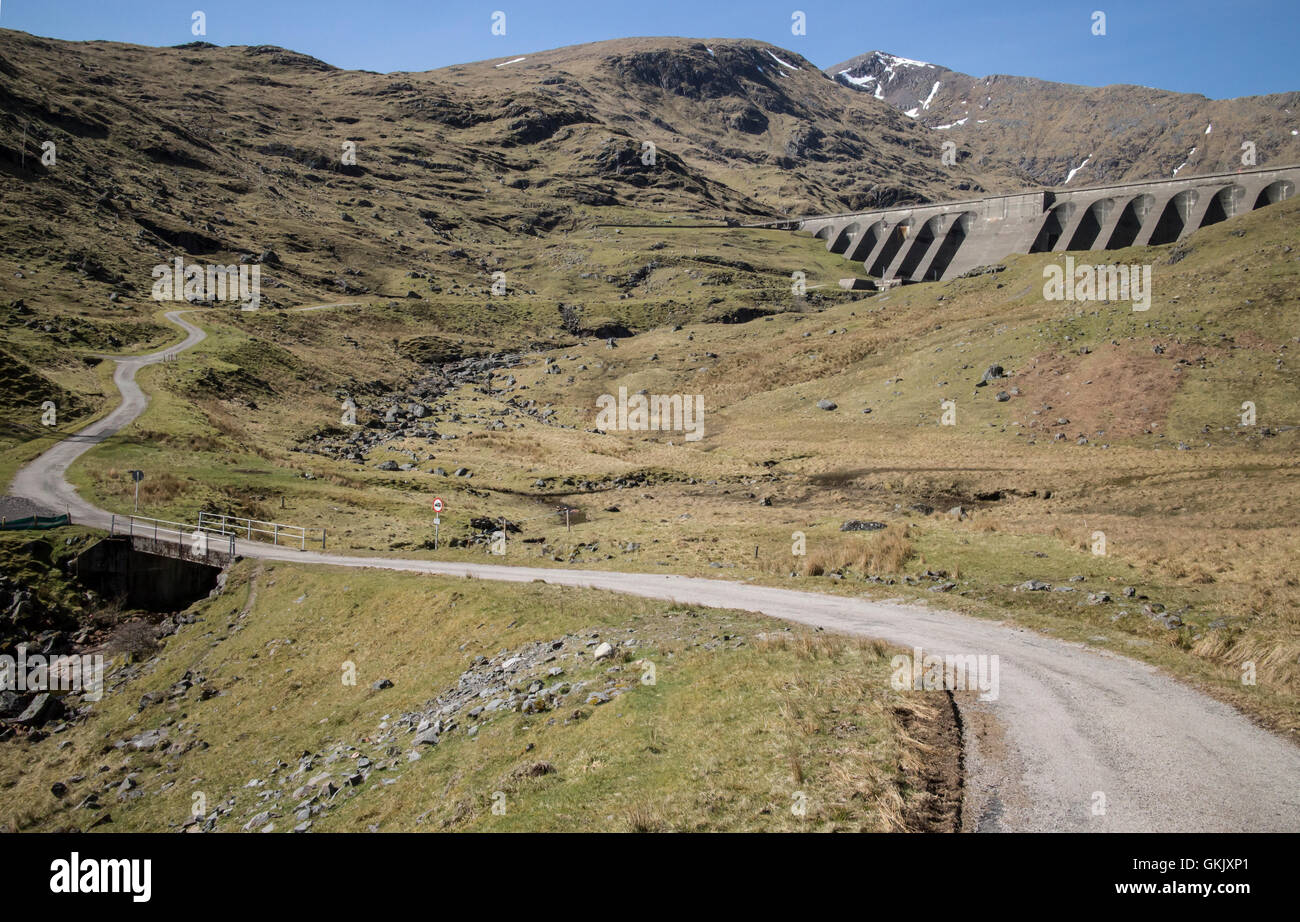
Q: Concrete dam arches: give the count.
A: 12